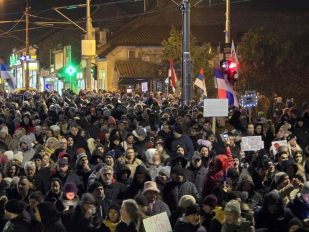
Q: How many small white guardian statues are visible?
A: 0